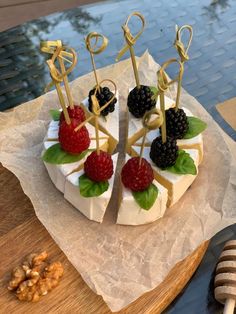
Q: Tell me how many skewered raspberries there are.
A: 4